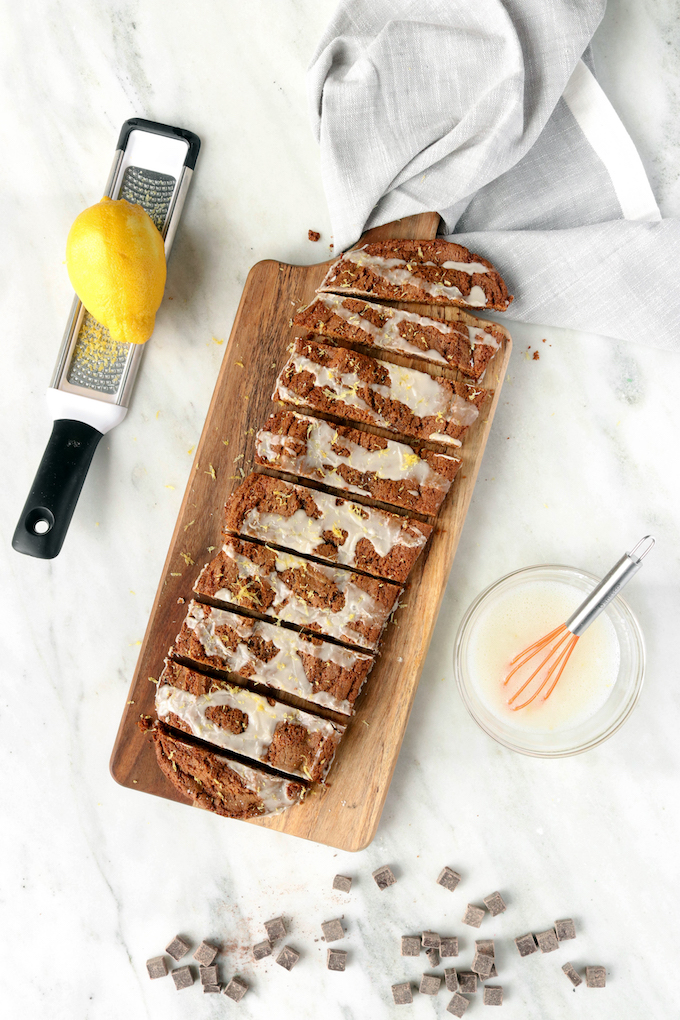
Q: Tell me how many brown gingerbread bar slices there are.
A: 9